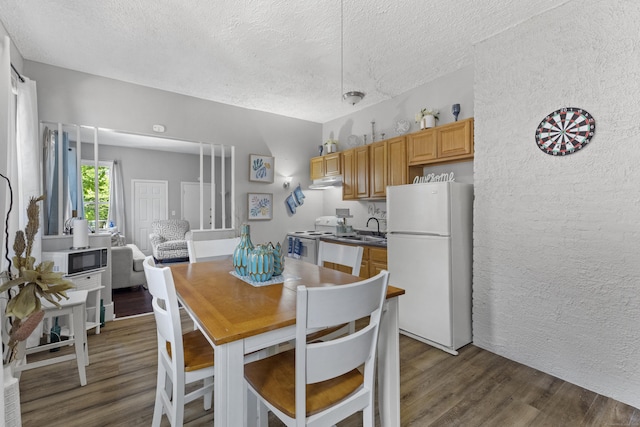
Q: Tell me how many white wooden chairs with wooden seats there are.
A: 4